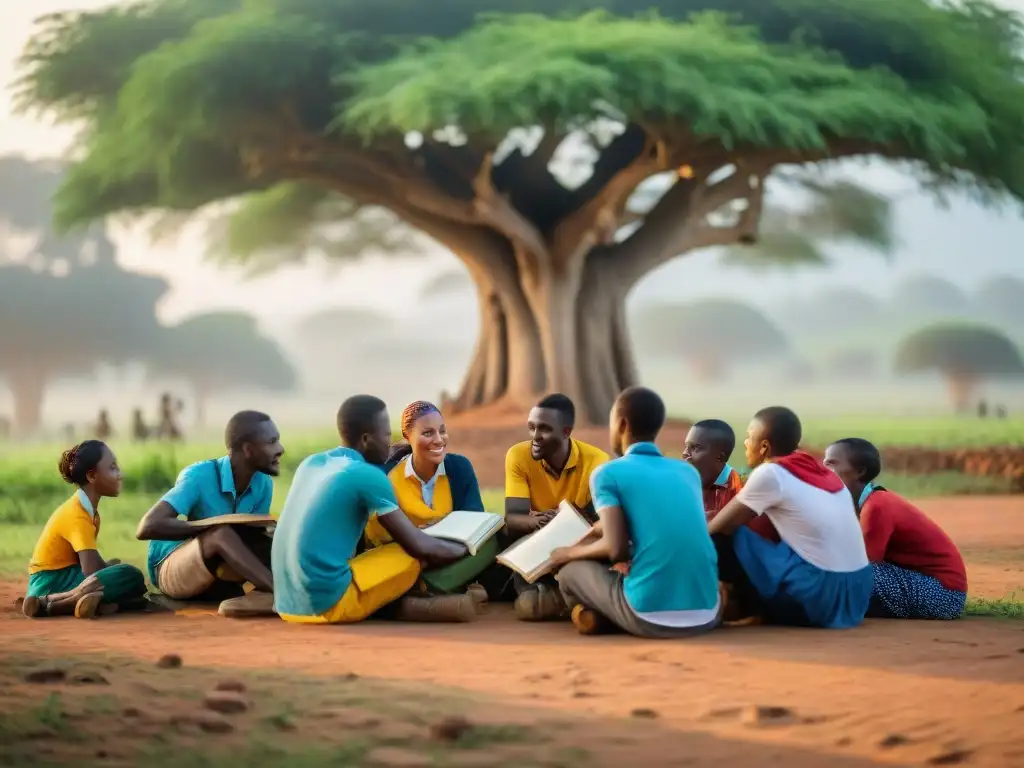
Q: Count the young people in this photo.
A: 9